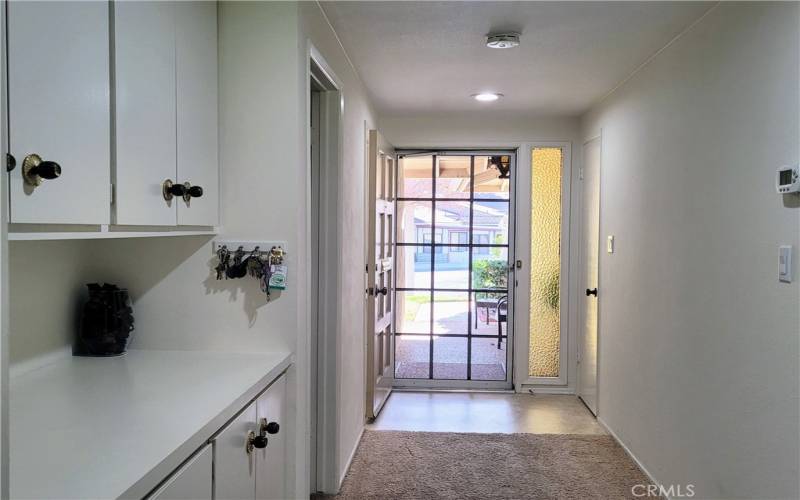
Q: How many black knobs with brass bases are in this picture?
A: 5